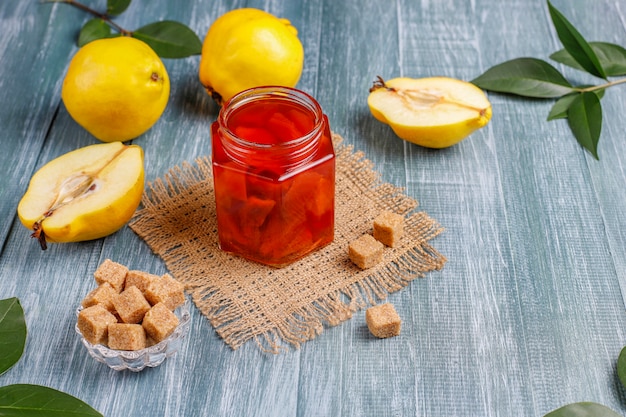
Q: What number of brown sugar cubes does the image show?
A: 11